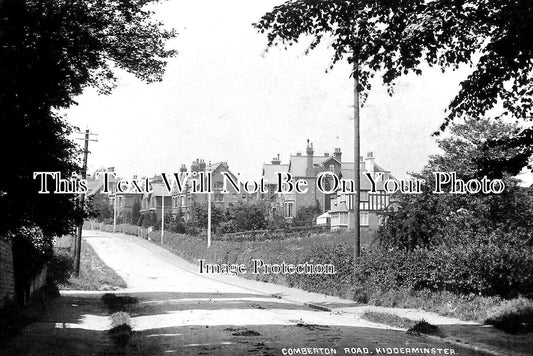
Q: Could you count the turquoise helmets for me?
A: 0